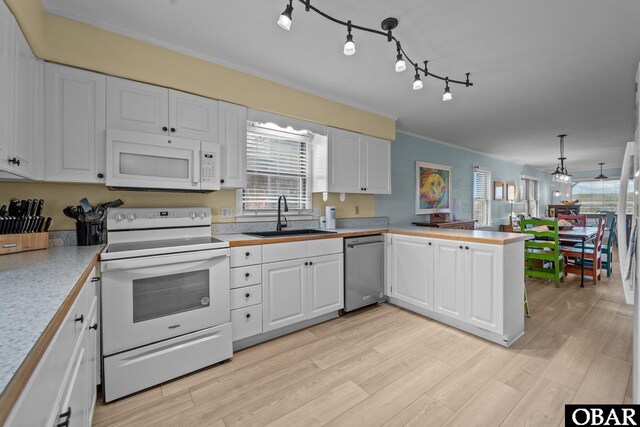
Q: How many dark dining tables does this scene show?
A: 1